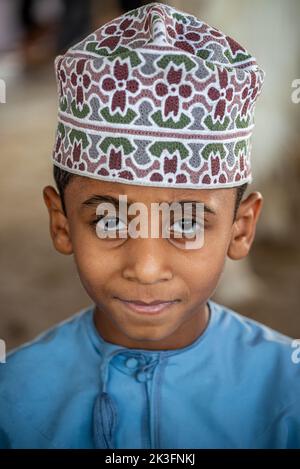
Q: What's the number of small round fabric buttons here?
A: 2